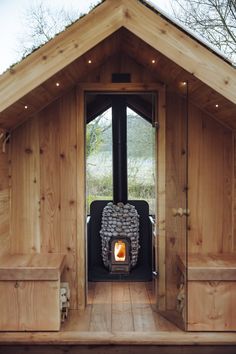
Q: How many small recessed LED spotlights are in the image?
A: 6